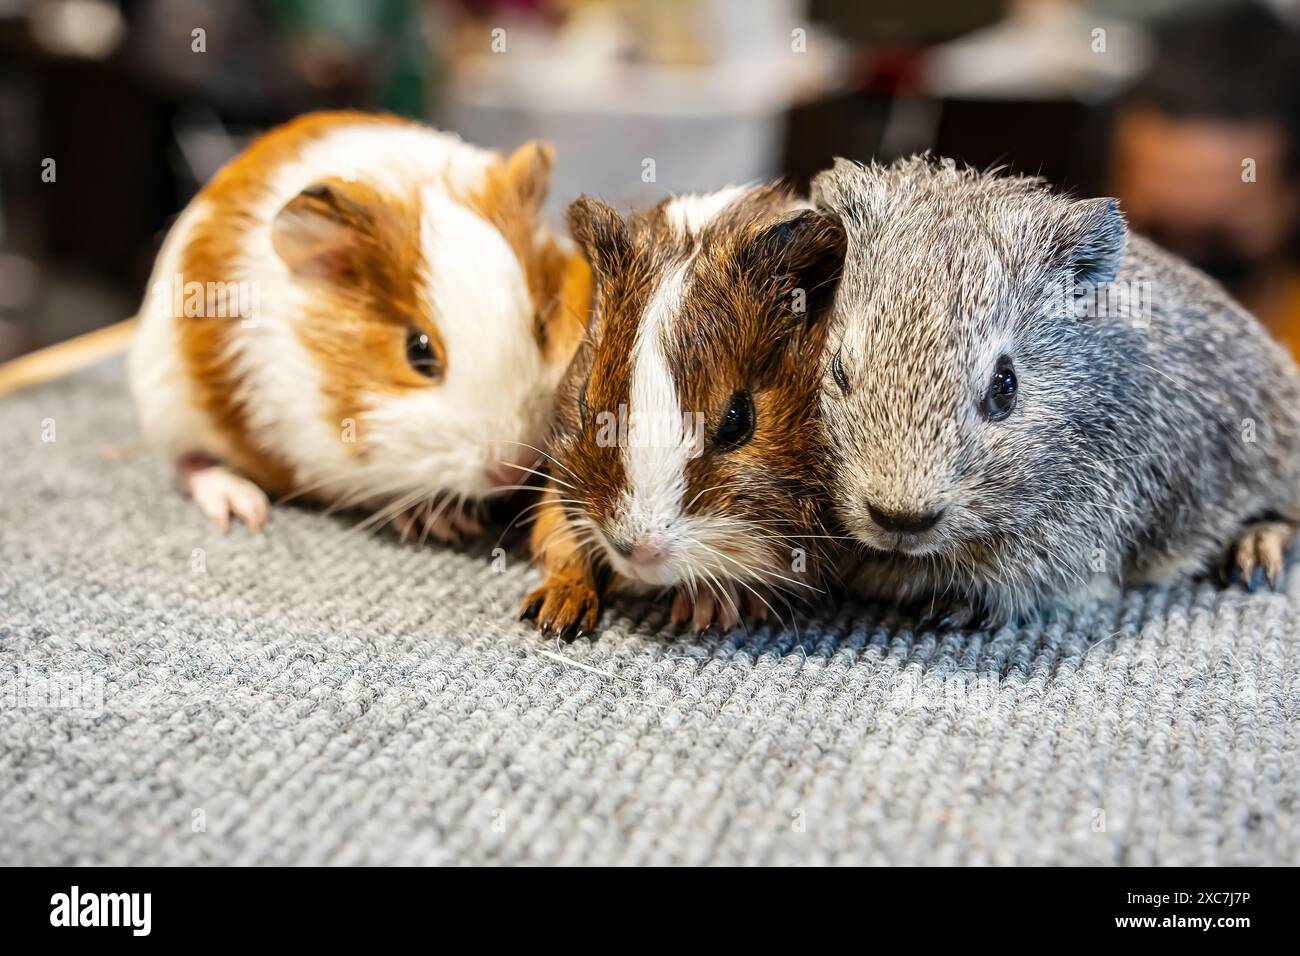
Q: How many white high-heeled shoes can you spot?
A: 0